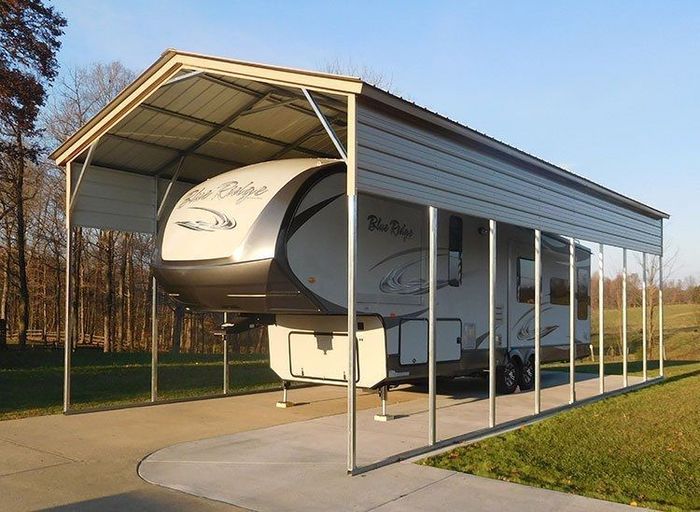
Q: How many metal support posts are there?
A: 12